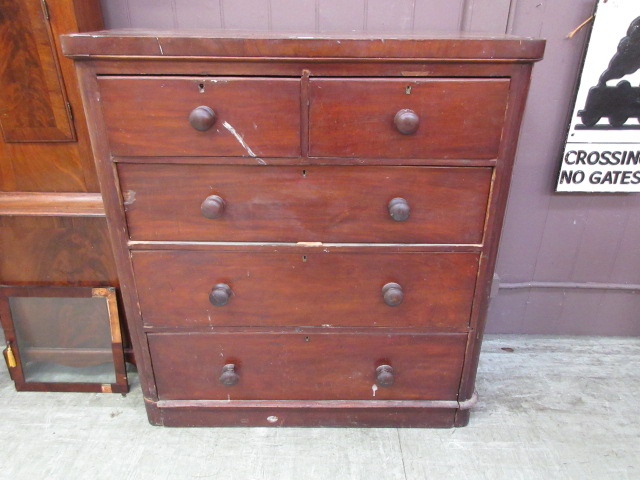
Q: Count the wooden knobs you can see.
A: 8